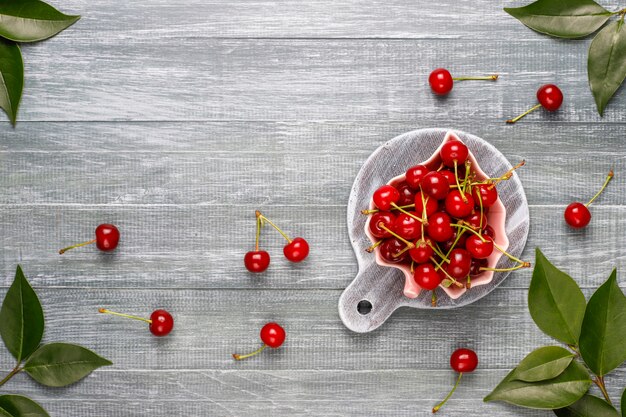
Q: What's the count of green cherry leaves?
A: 13